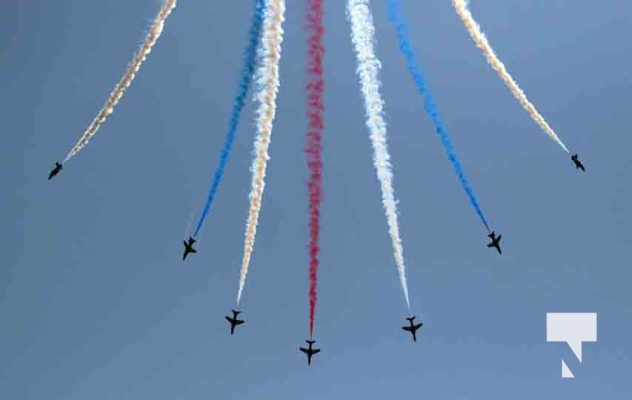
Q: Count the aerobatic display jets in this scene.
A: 7